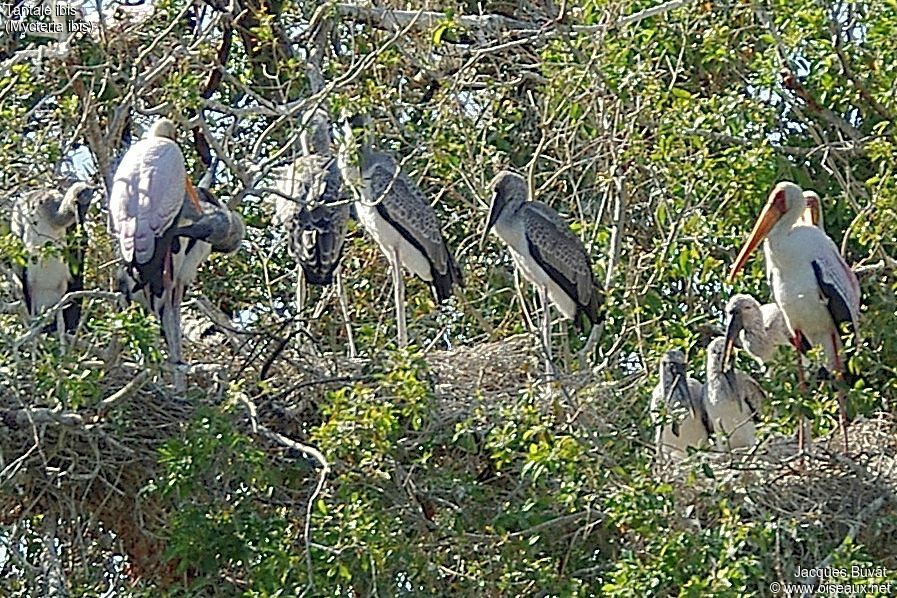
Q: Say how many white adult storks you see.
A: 3